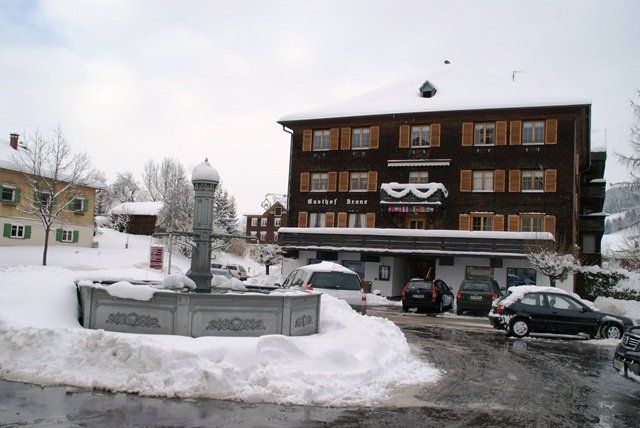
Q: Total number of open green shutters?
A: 10